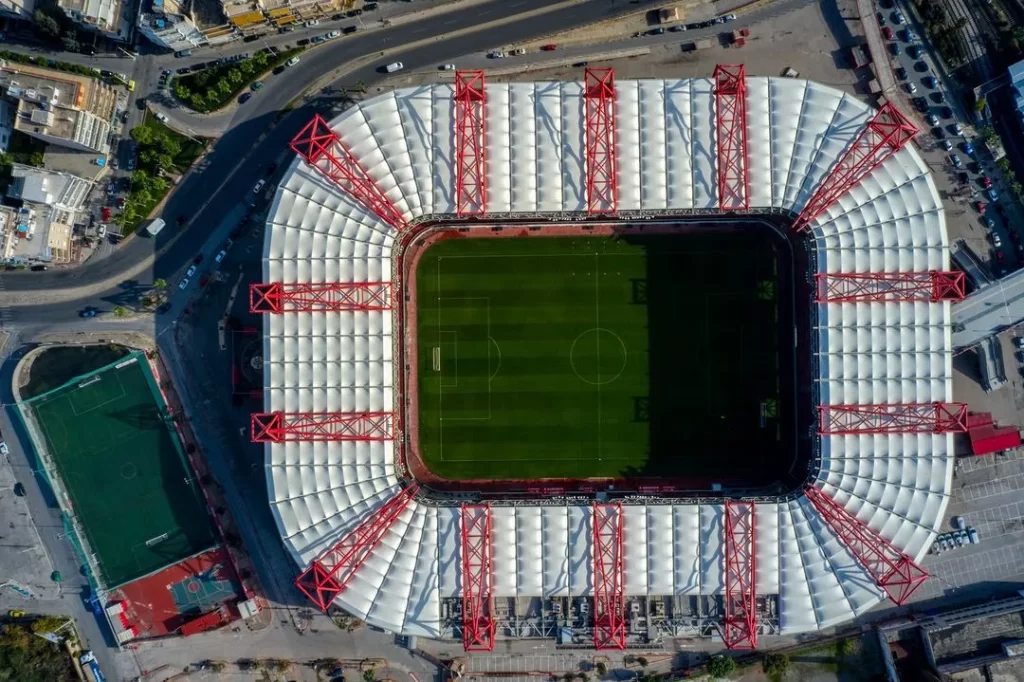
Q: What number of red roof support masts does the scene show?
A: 14